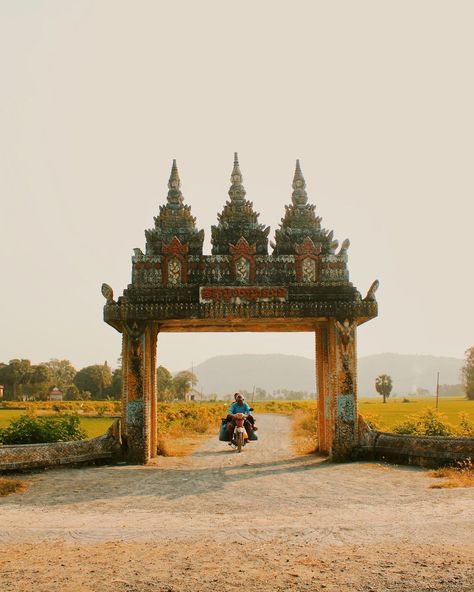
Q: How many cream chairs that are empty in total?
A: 0